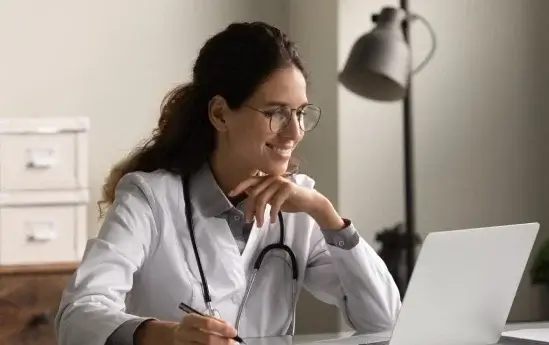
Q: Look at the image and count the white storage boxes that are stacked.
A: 2